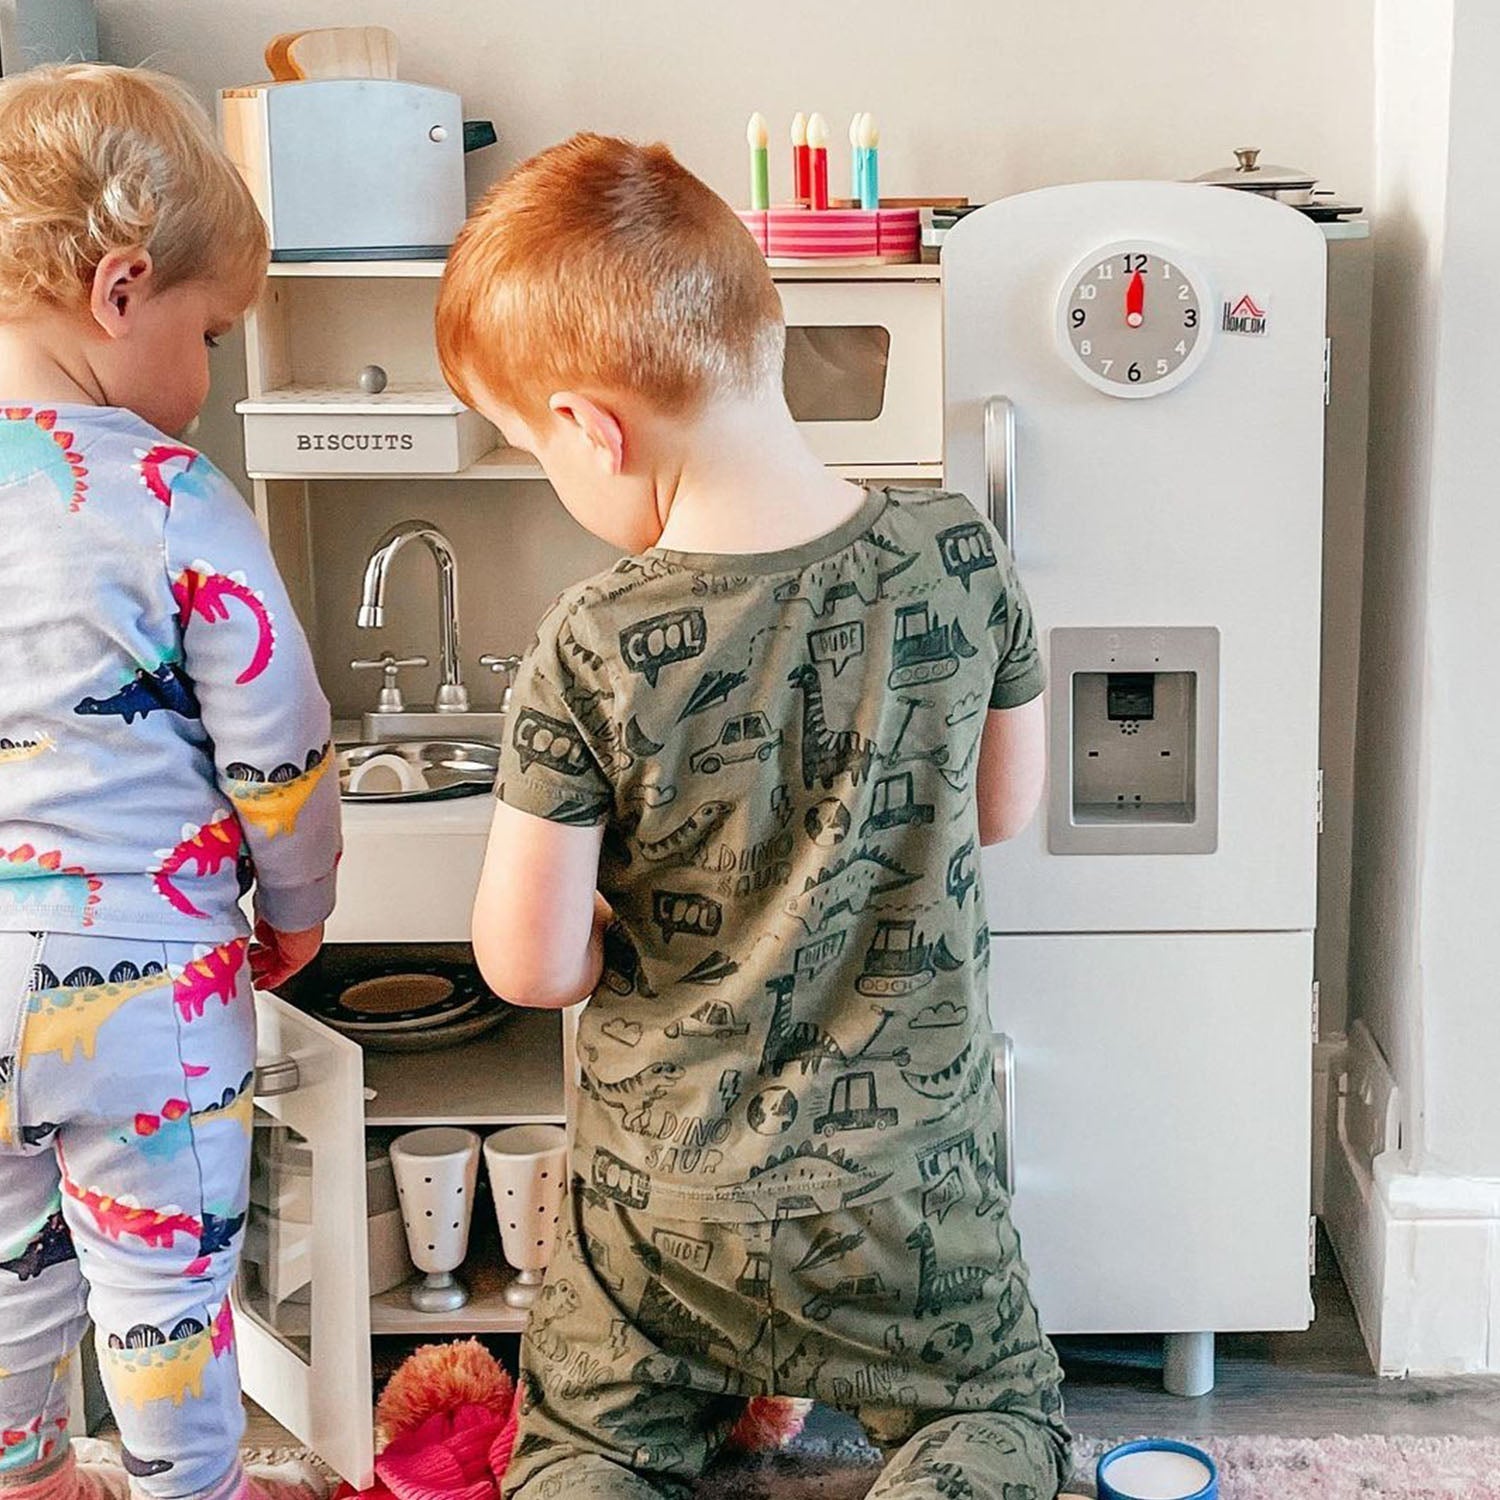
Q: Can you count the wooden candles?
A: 5